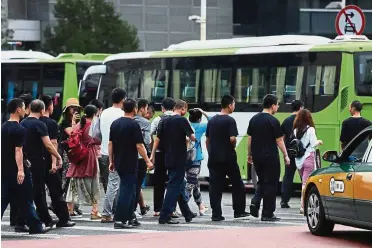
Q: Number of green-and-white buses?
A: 2